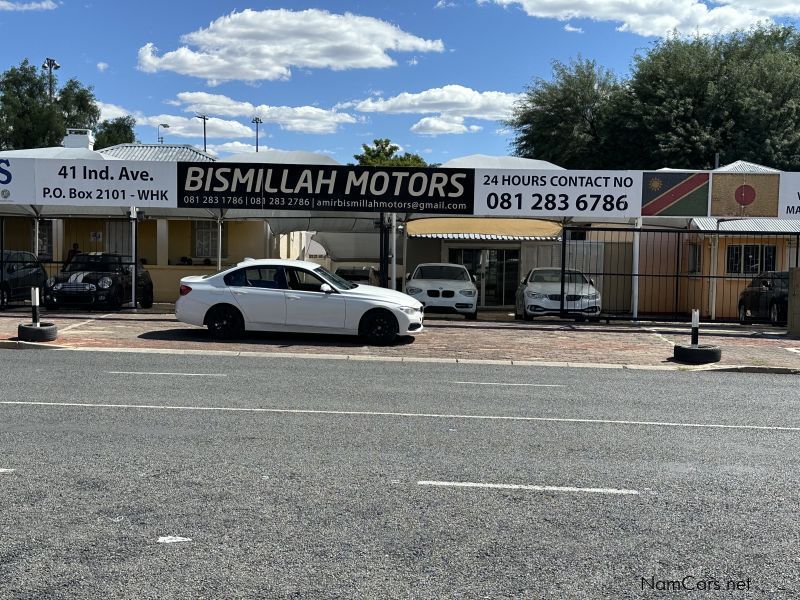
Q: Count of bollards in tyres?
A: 2